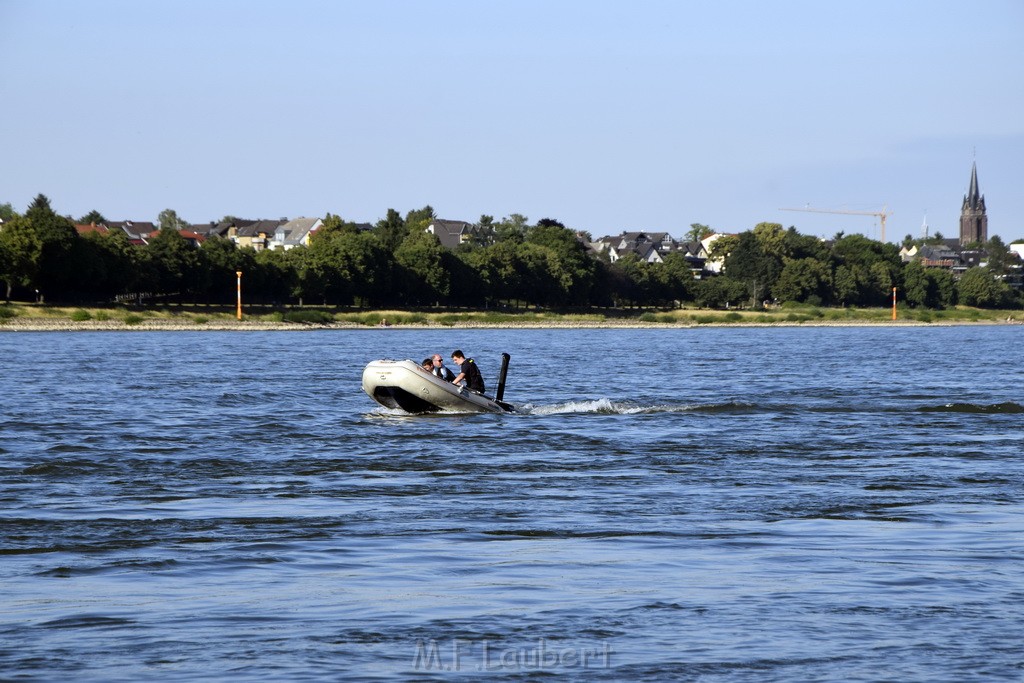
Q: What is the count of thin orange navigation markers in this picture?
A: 2